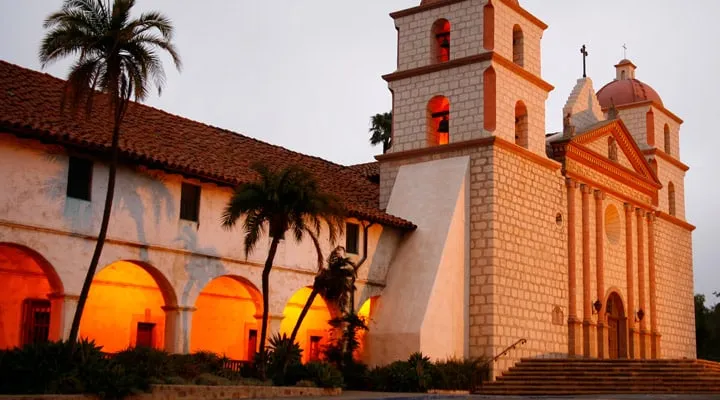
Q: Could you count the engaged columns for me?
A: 6